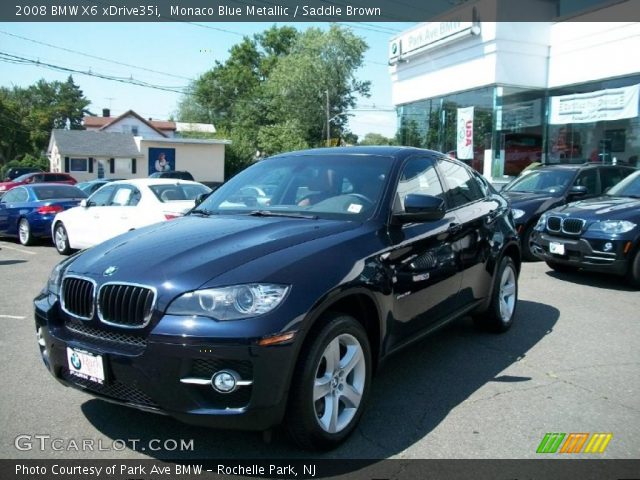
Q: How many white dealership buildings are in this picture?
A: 1